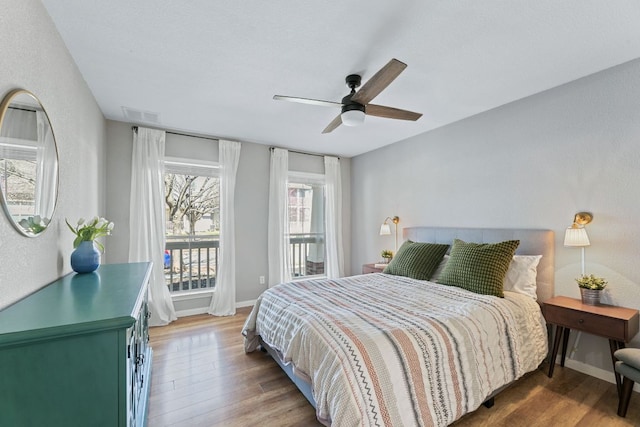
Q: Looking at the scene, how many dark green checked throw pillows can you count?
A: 2